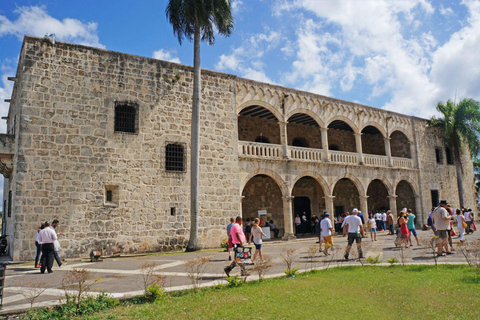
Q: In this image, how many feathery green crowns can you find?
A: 2